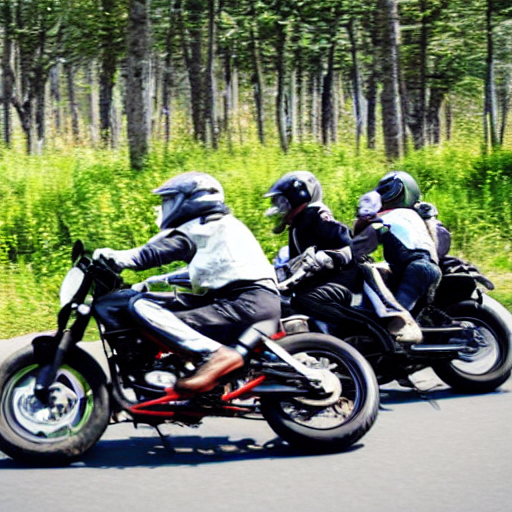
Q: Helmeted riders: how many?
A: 3